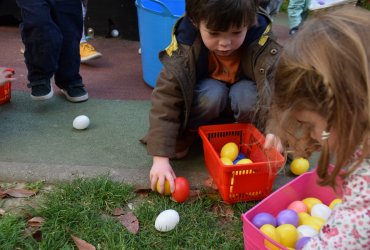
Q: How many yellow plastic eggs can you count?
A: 11